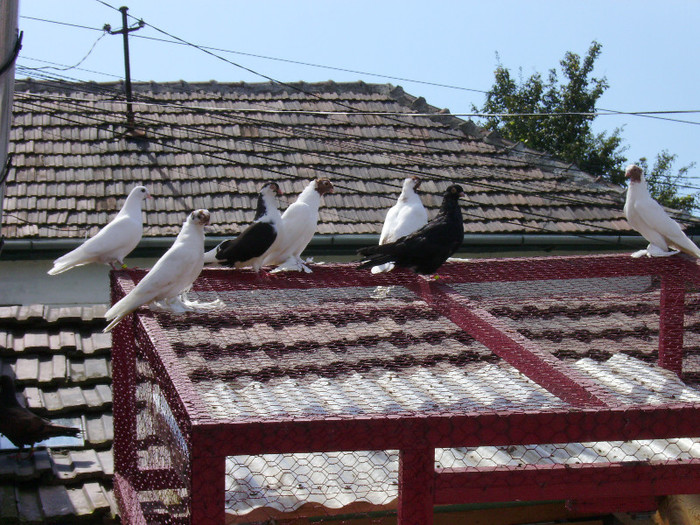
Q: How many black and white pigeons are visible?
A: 1